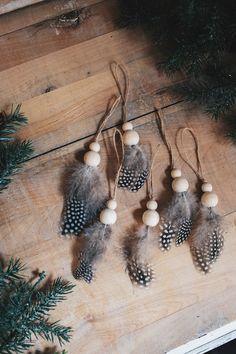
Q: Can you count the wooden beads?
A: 12